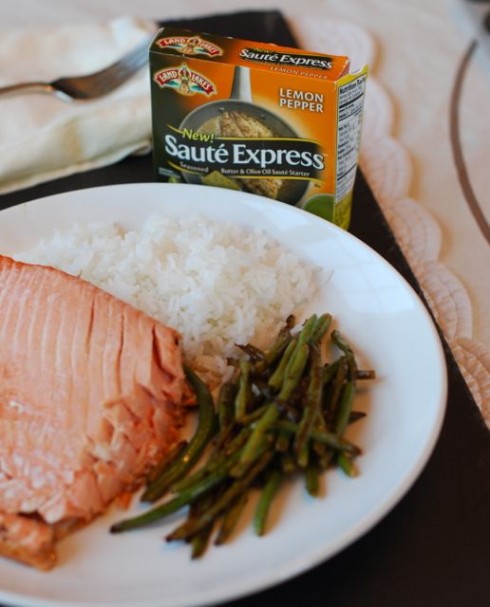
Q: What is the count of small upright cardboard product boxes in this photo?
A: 1